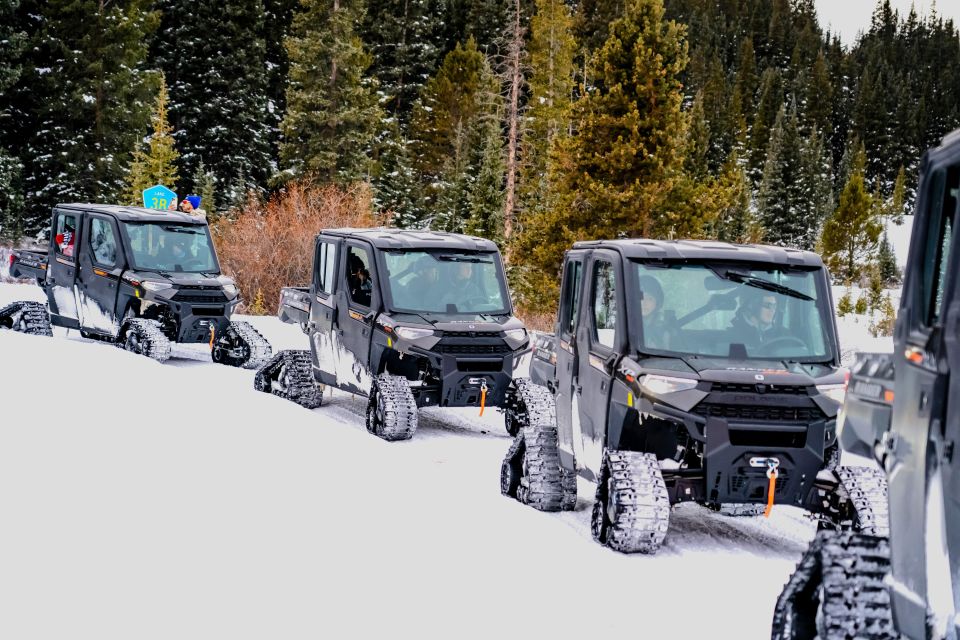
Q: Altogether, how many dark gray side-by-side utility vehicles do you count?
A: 4